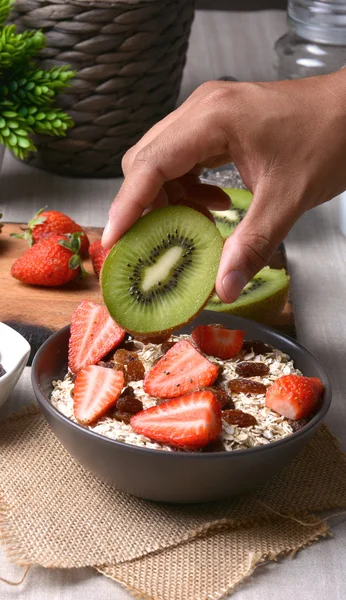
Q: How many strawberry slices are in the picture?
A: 6